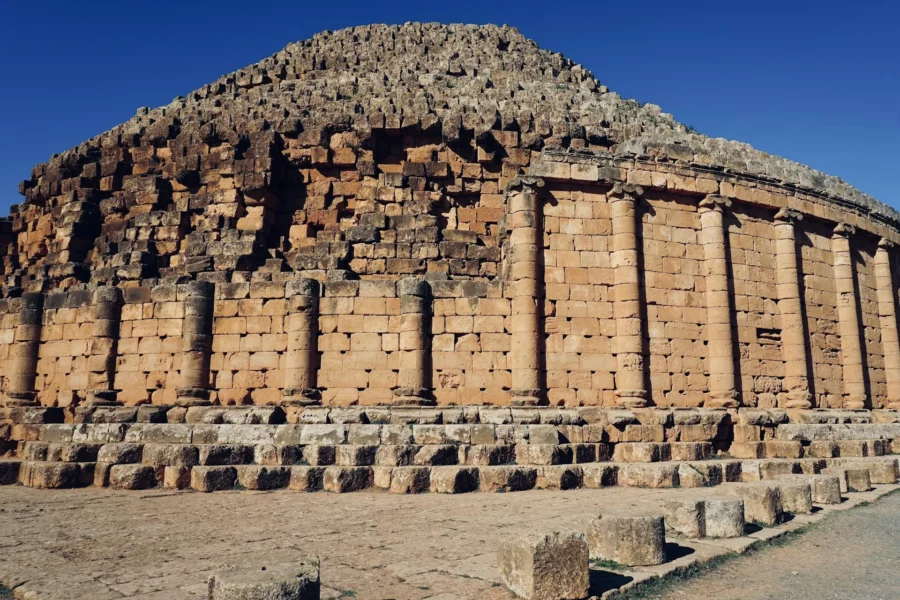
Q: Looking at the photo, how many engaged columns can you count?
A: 11